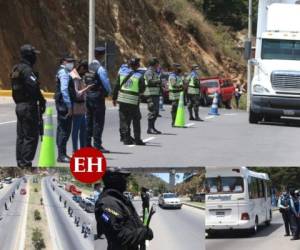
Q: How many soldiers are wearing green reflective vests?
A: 4